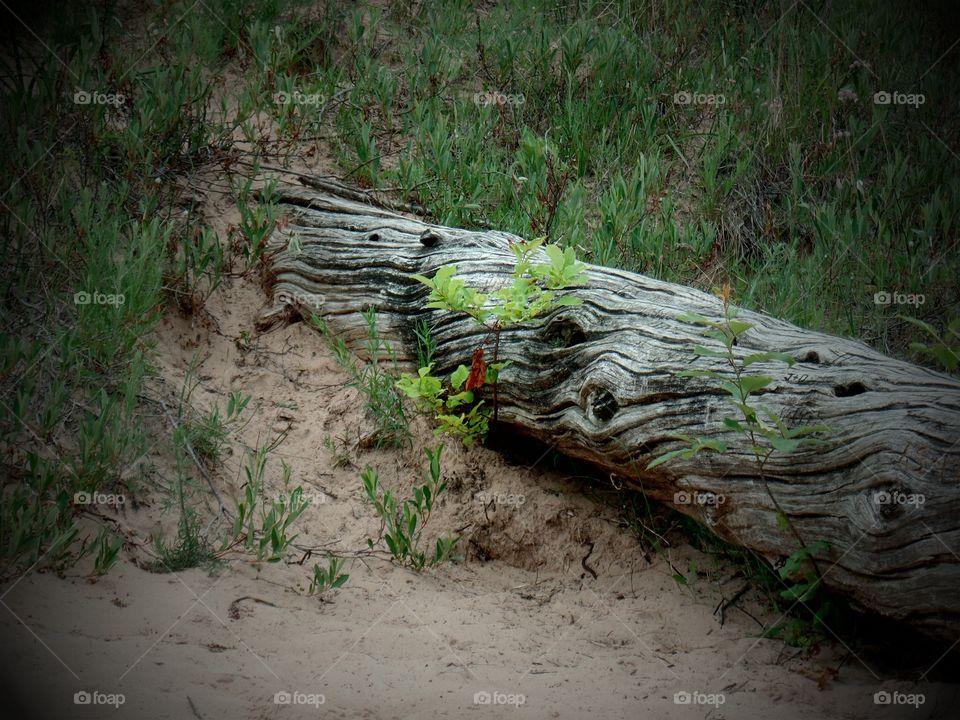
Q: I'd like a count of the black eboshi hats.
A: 0